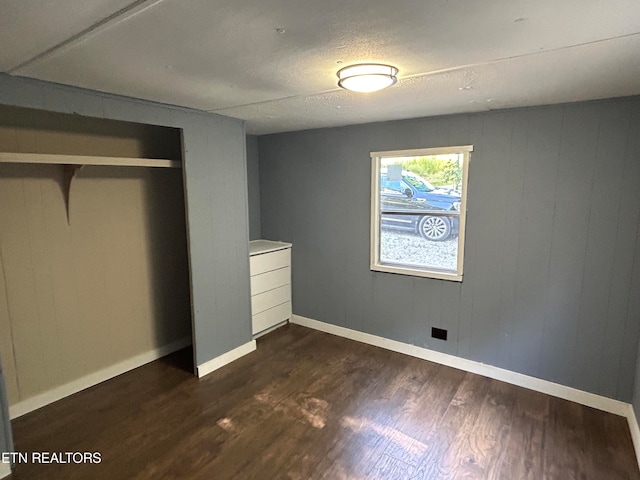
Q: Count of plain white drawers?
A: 4